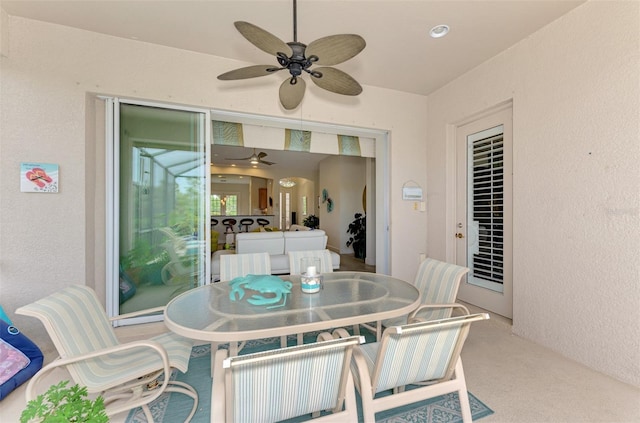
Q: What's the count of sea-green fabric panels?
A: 3